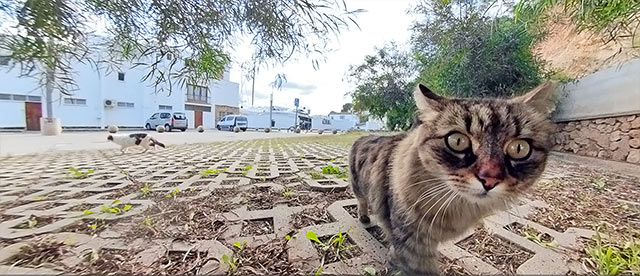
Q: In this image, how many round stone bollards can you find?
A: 8